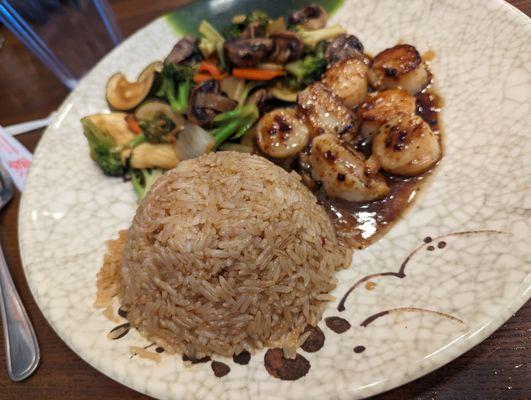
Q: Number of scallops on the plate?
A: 7